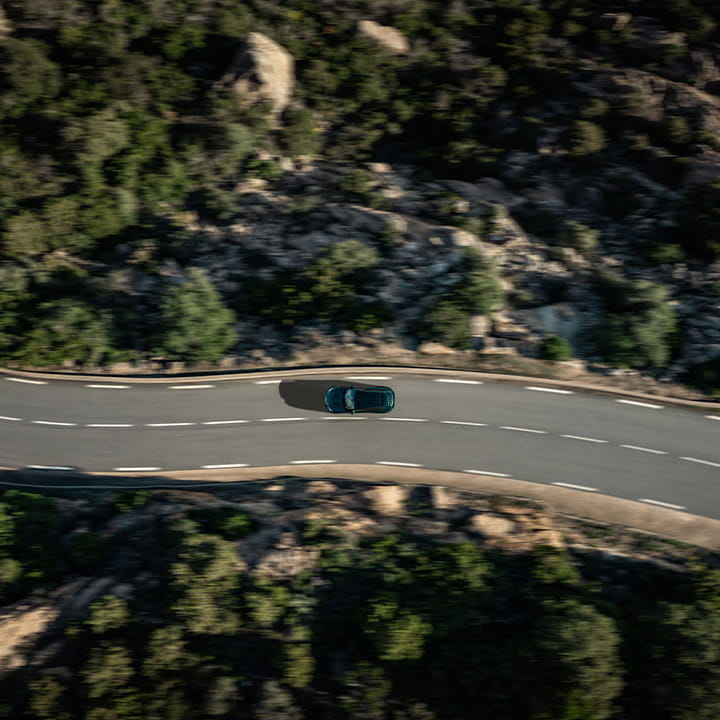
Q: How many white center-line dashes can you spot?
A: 13